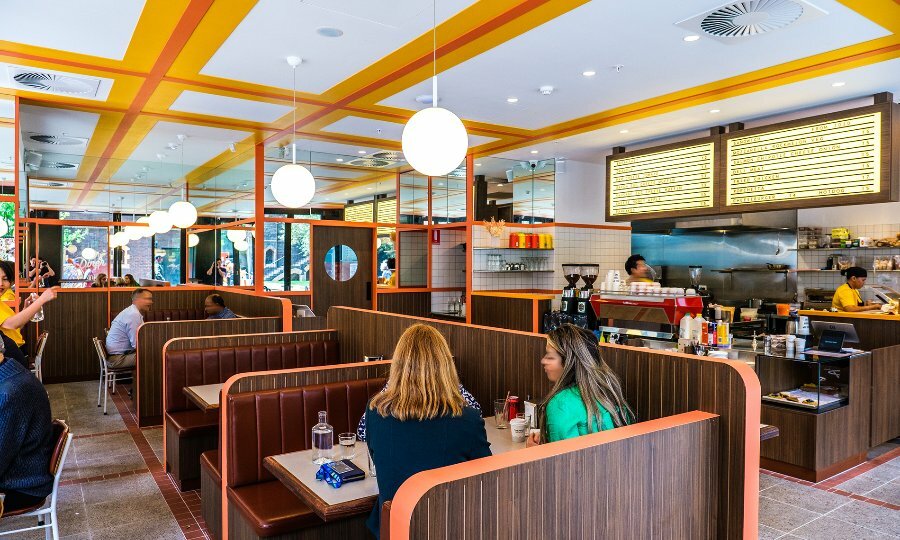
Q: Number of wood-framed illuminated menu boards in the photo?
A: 2